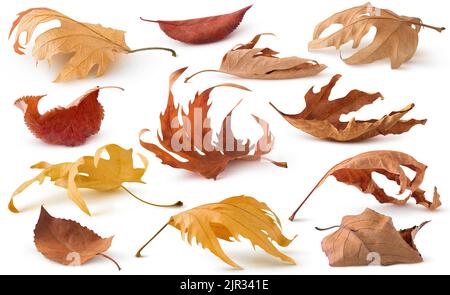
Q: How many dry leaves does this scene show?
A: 12